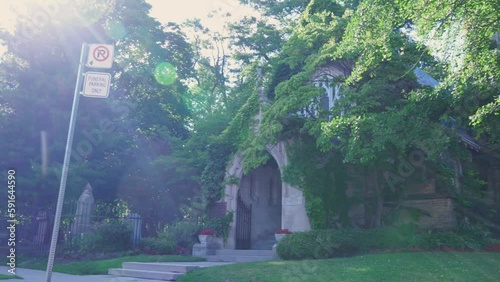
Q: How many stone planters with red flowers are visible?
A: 2